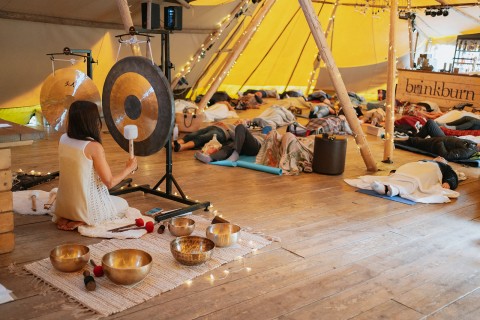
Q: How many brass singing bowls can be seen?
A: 5